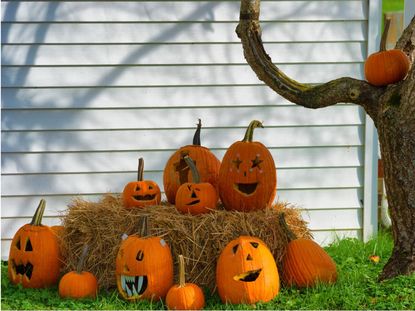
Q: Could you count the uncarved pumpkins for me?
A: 4